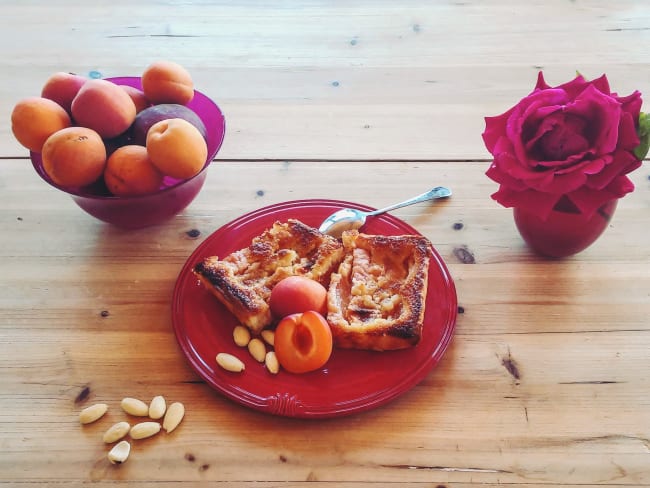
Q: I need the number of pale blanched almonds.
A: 12